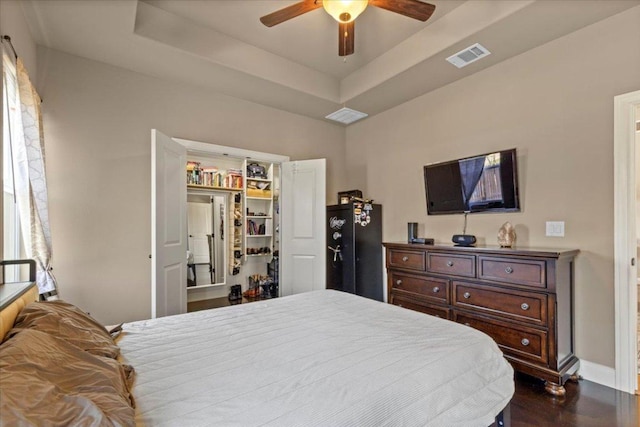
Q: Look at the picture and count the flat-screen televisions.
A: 1